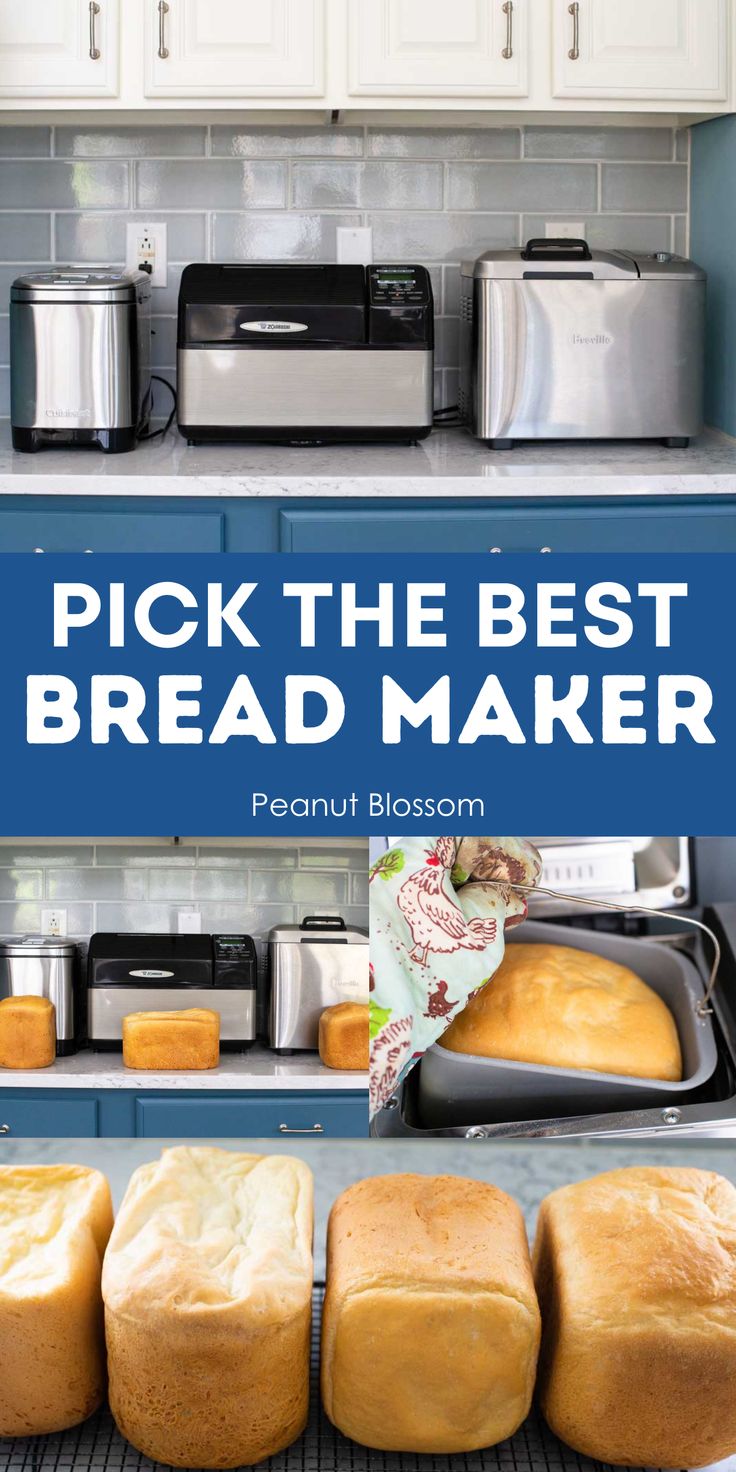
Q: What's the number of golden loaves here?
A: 8